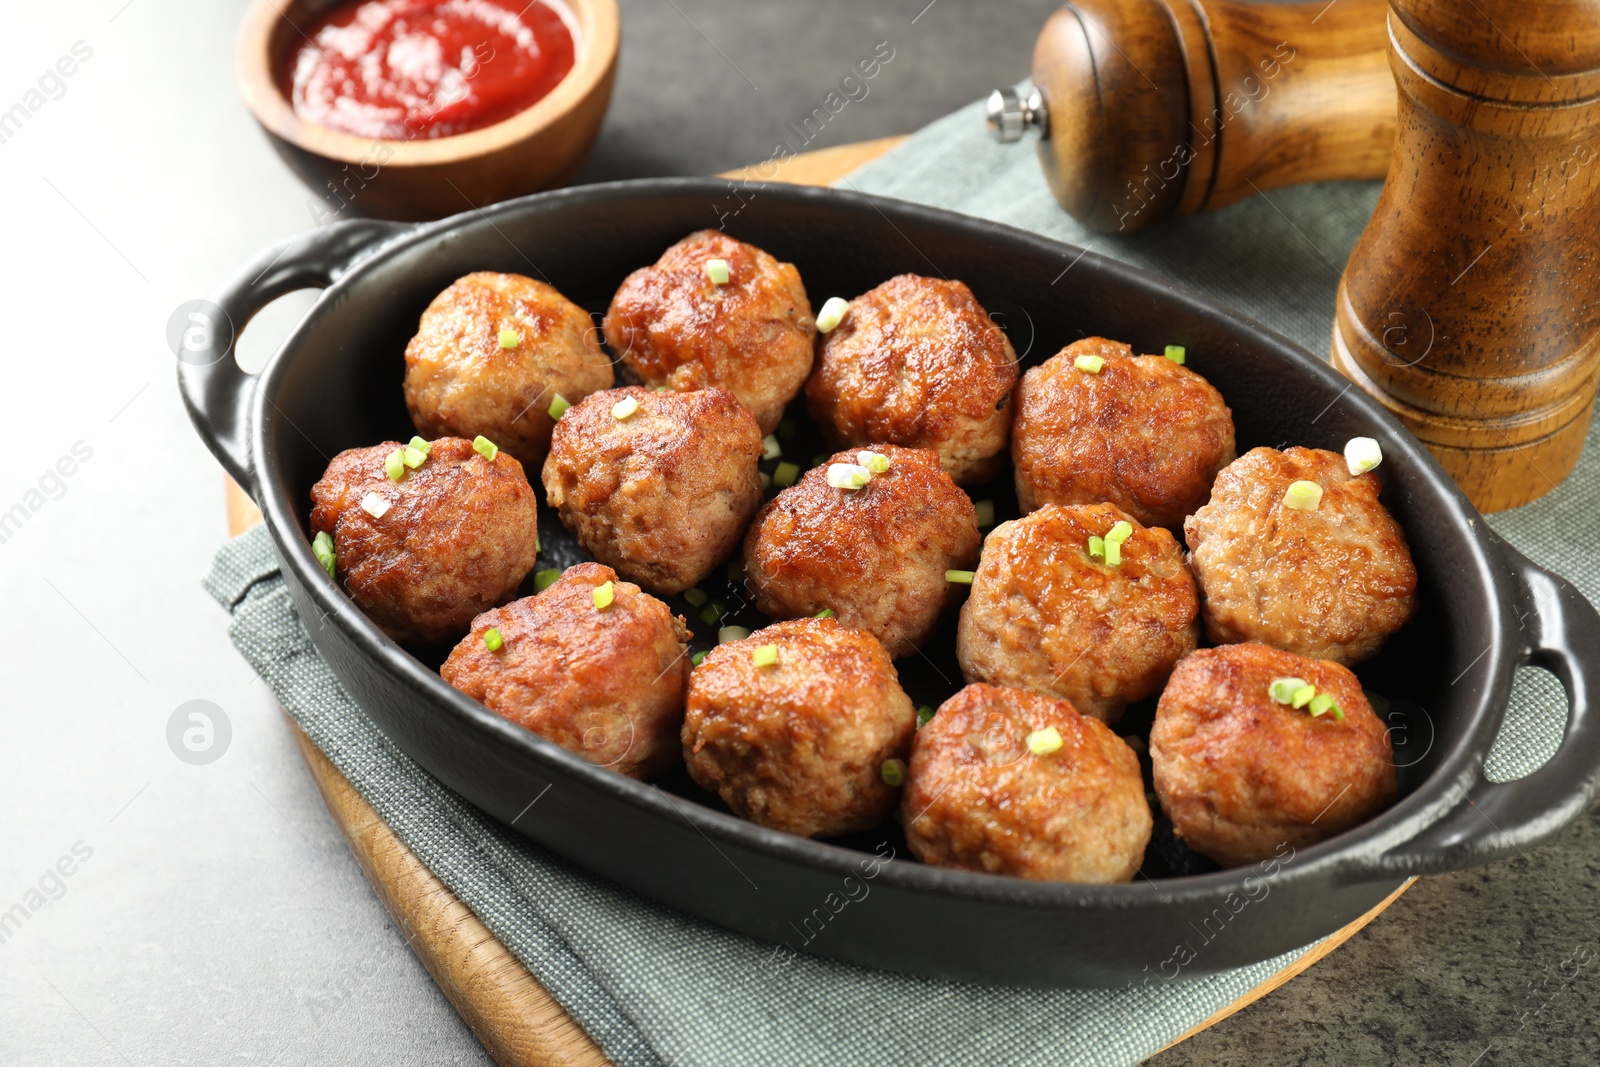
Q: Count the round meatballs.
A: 13